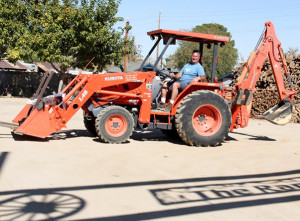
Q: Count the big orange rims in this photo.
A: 1